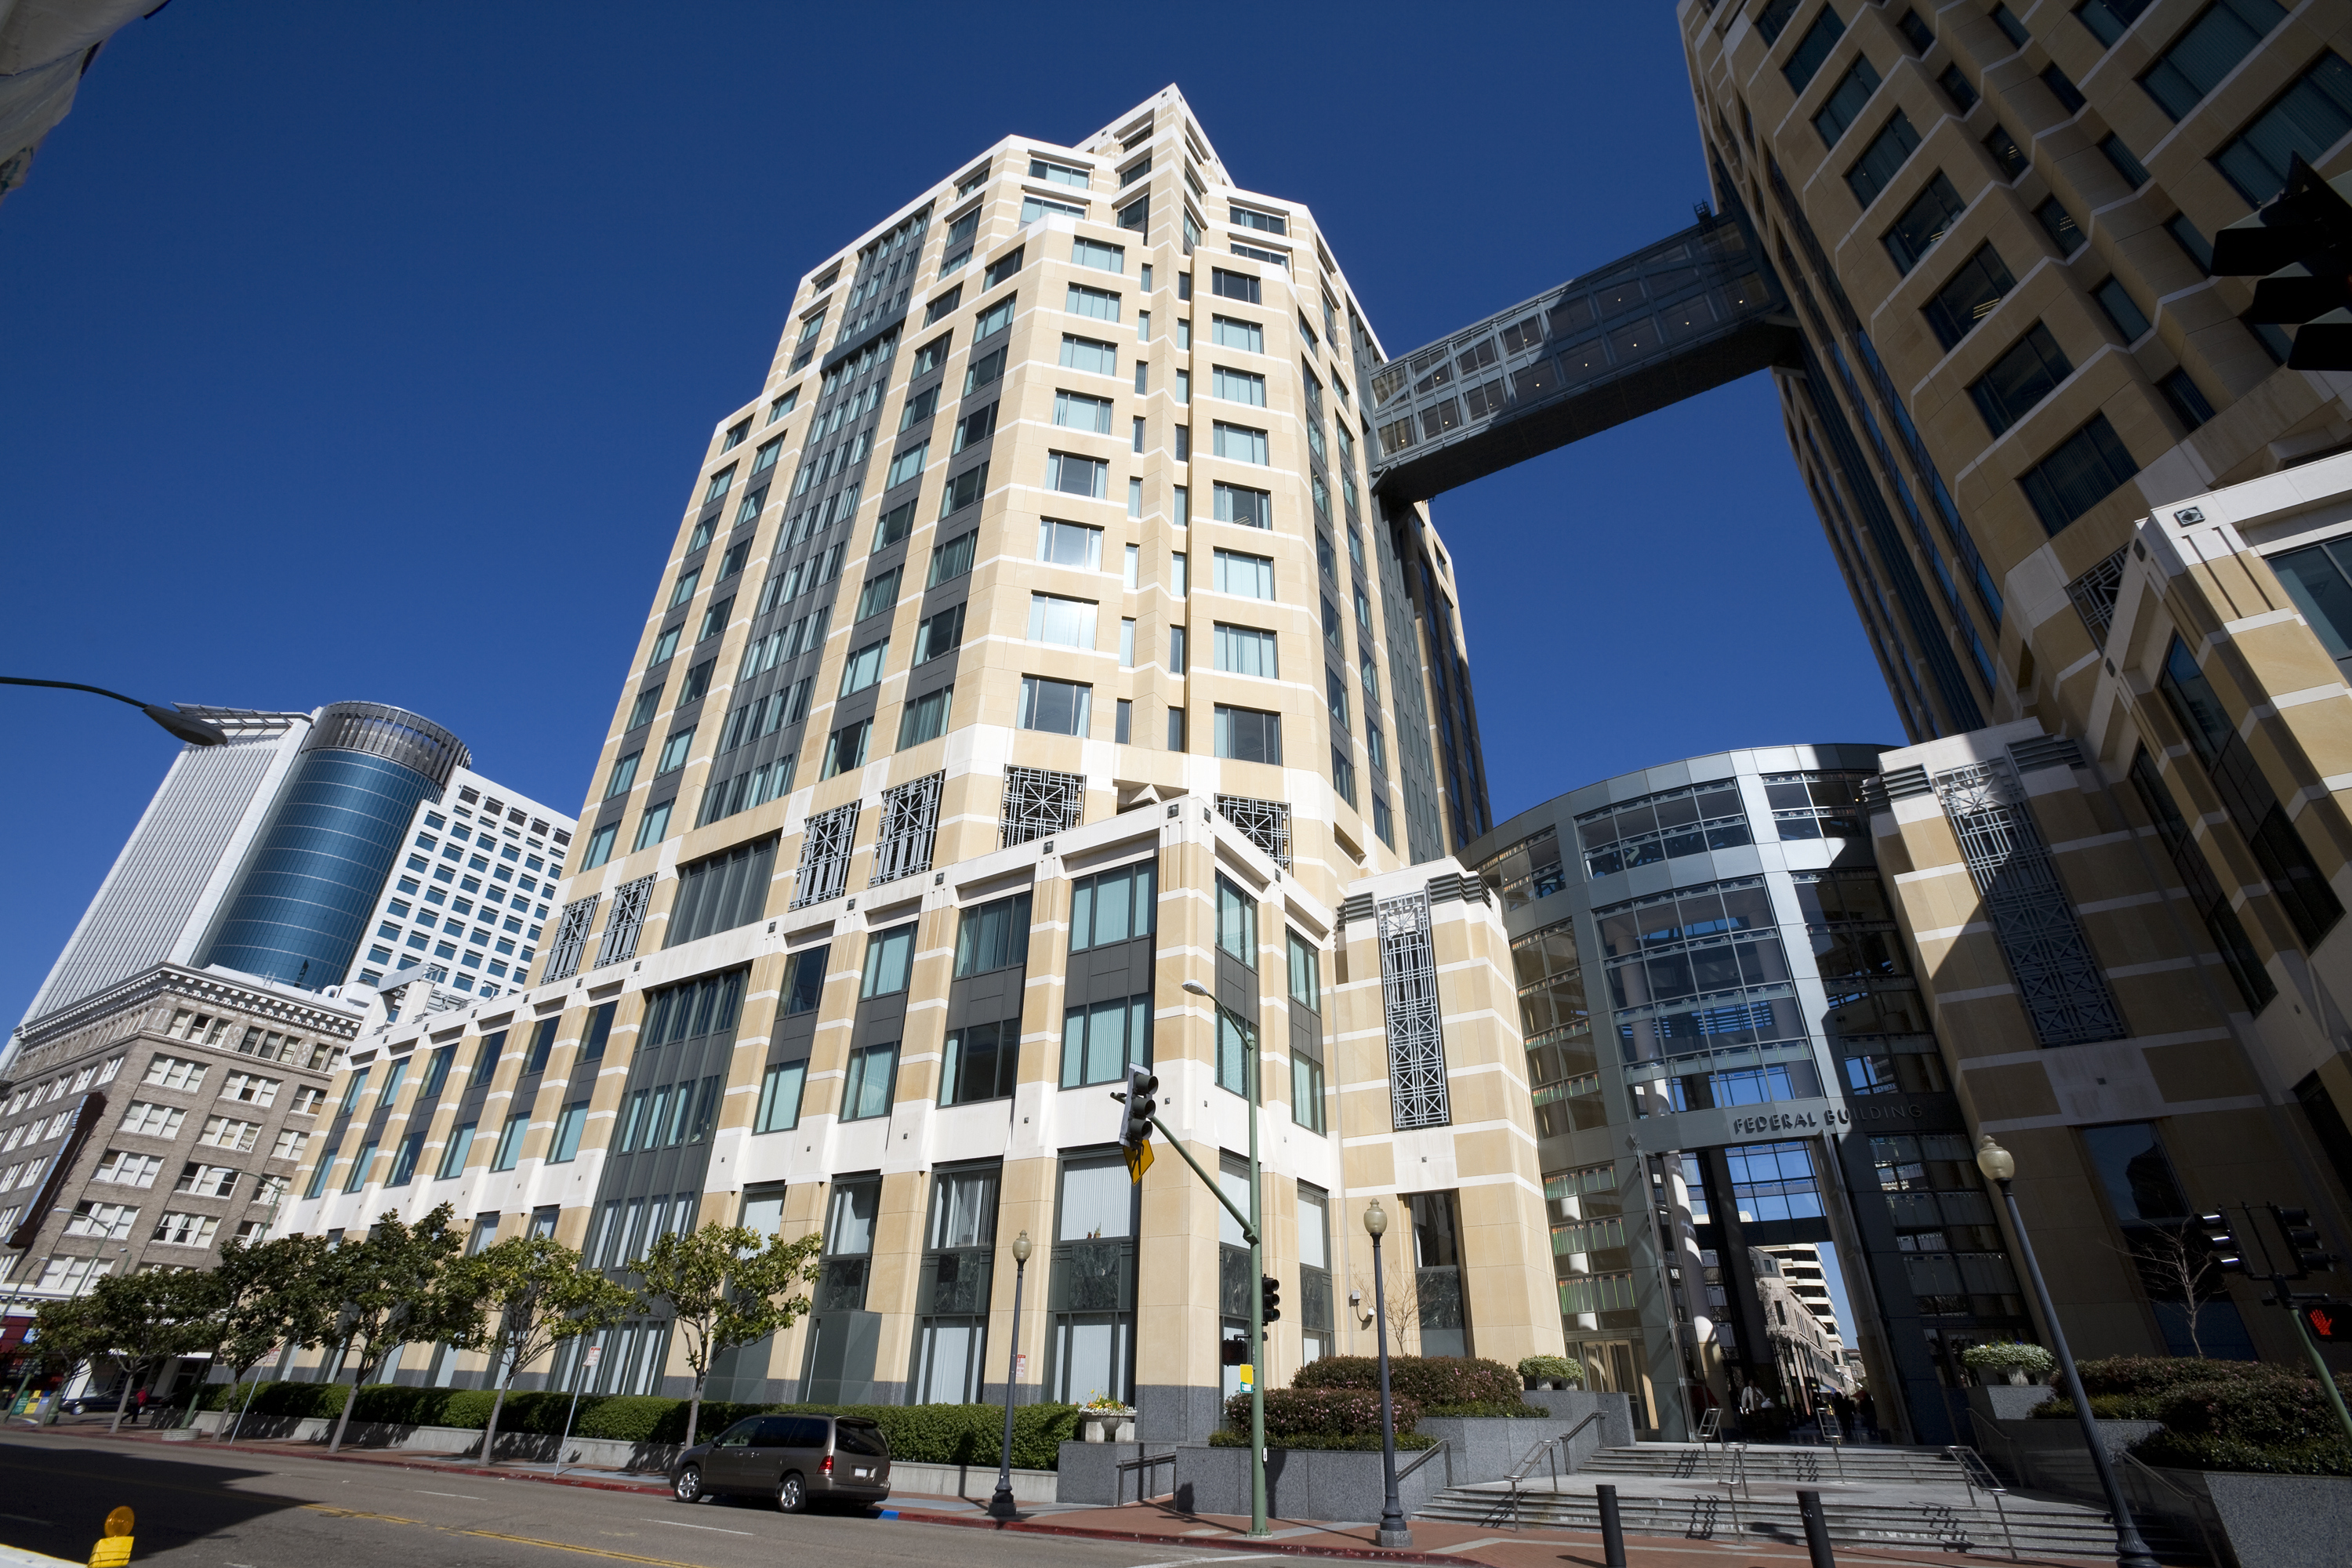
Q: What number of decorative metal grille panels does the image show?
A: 9